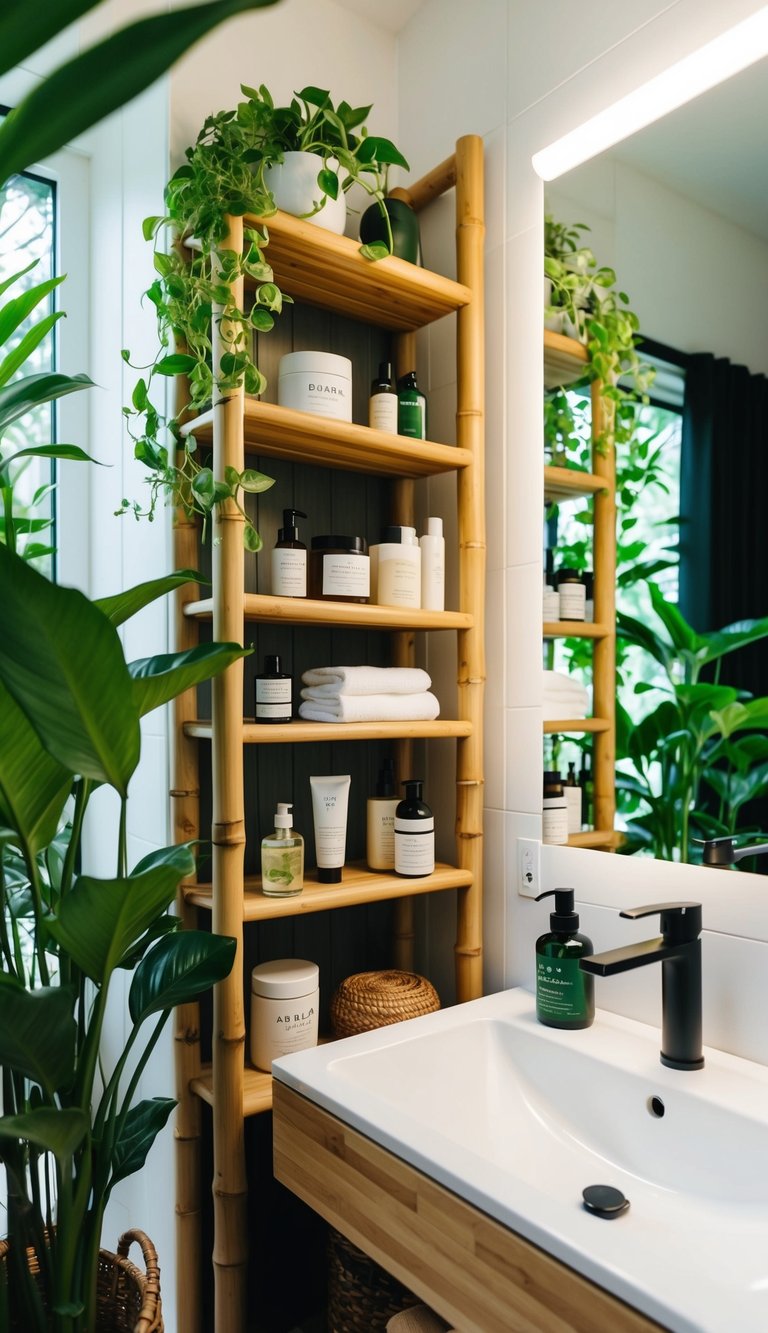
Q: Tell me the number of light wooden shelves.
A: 6